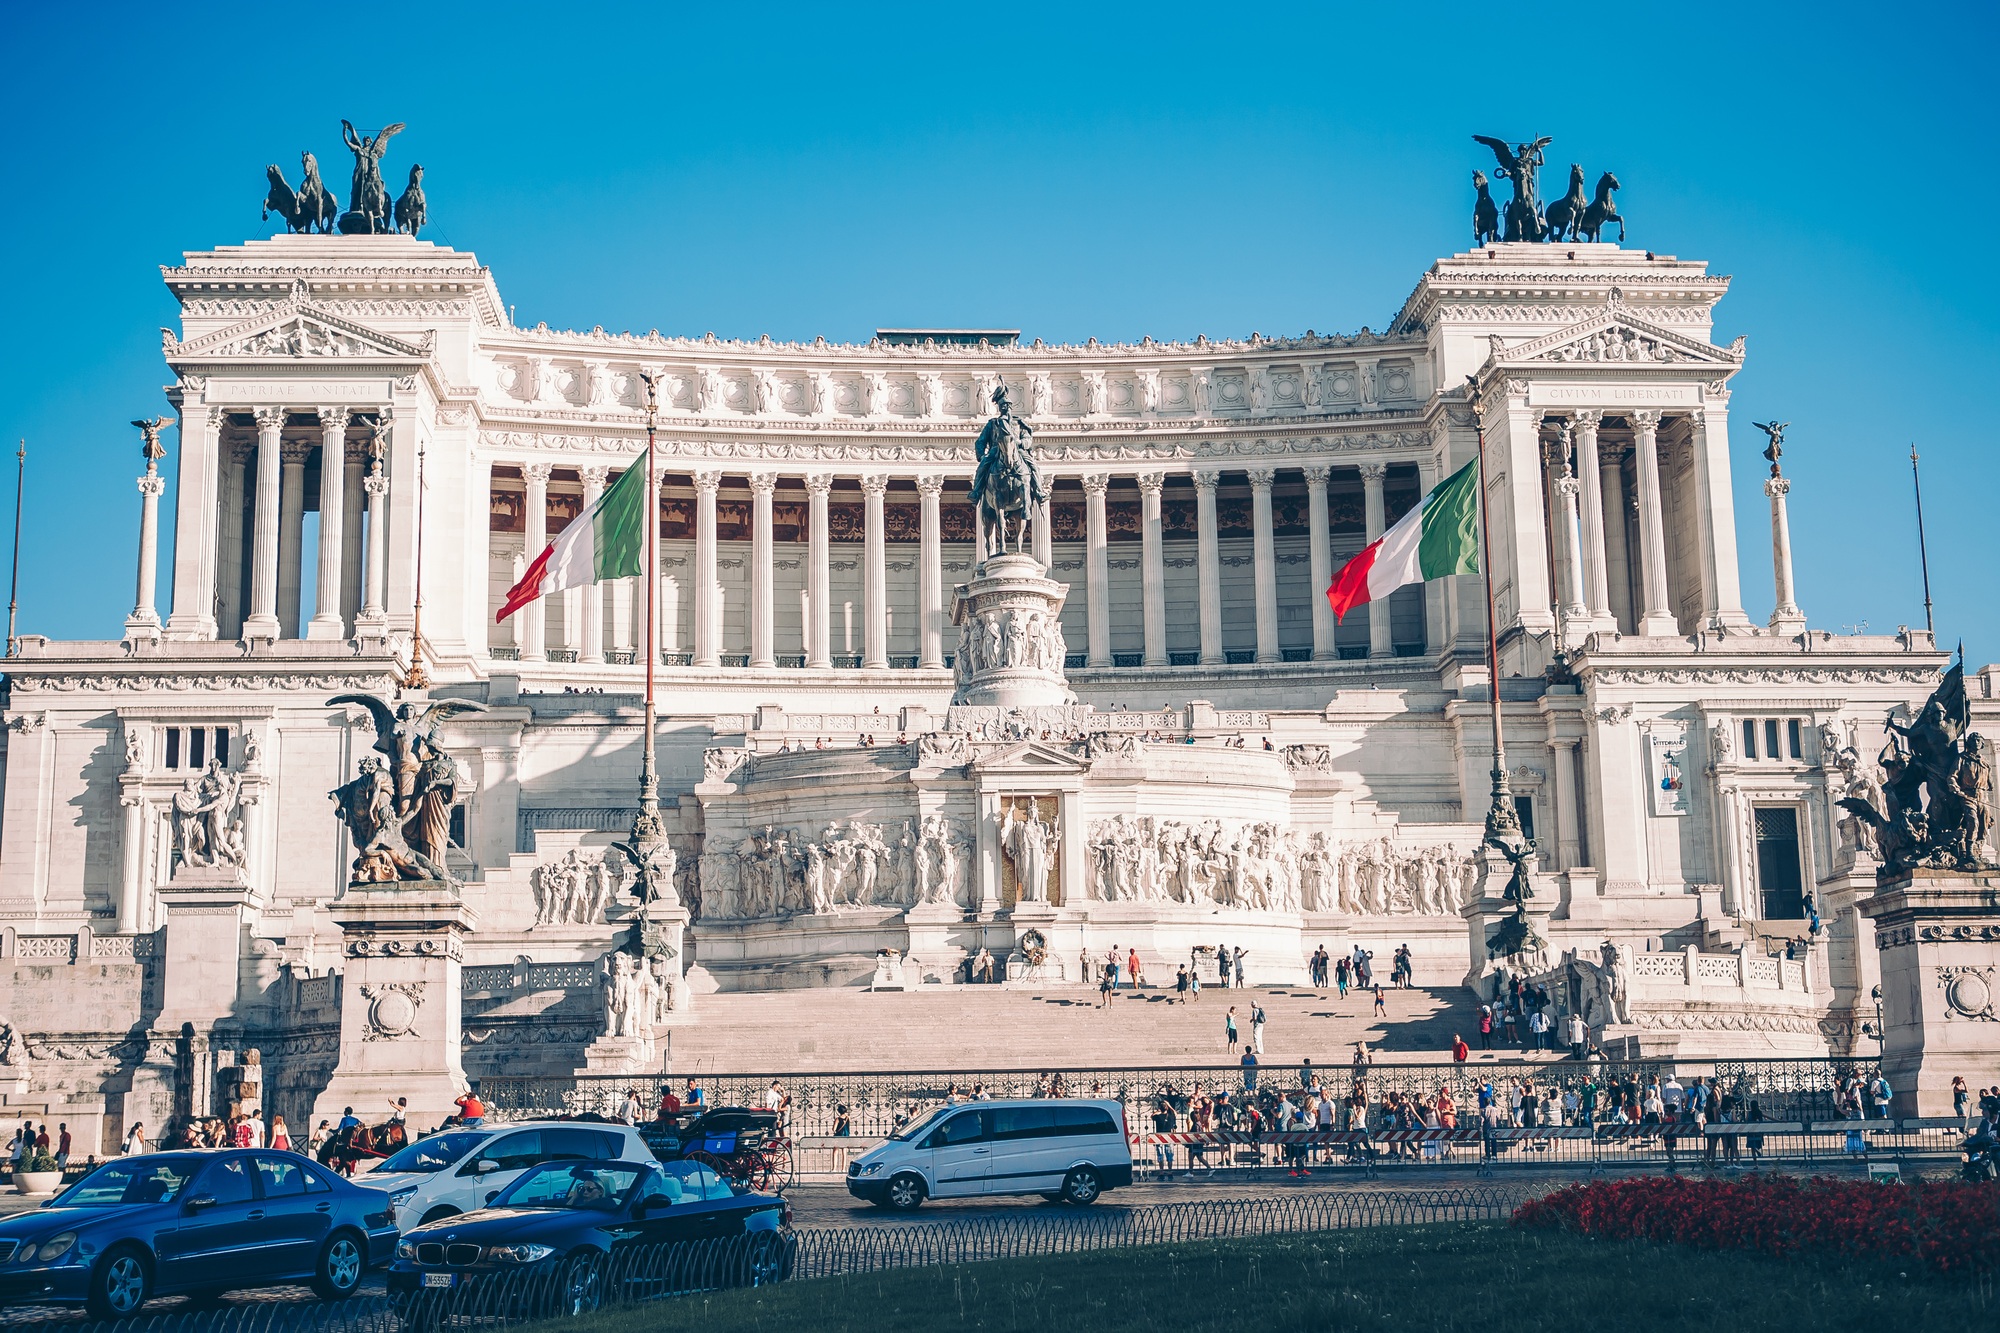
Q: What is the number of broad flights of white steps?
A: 1